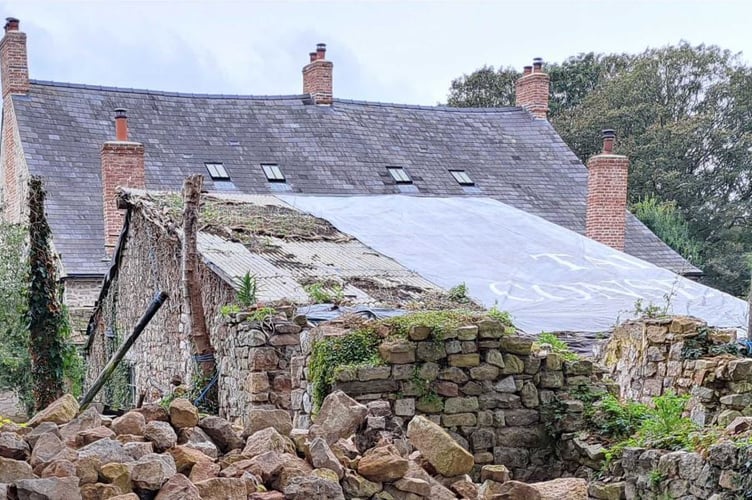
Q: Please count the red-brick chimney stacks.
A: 5